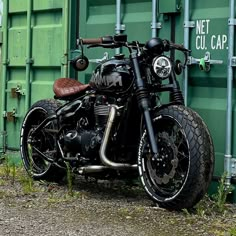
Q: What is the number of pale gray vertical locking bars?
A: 4